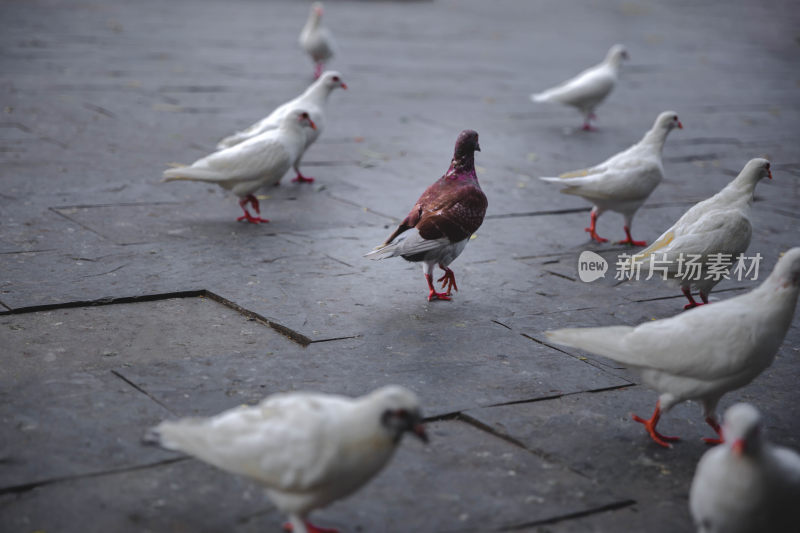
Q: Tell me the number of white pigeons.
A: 9